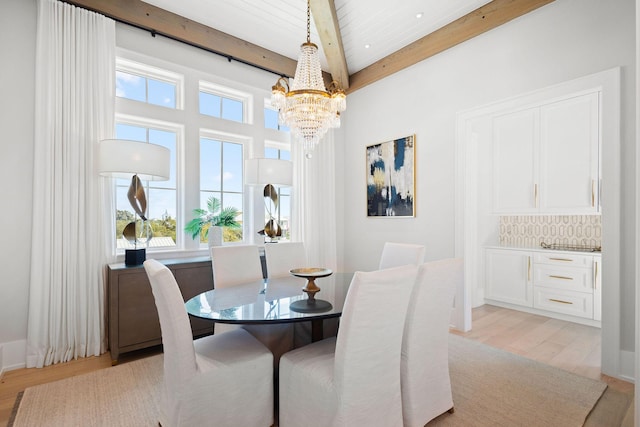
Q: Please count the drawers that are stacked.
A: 3